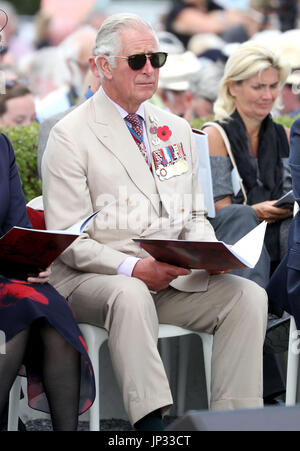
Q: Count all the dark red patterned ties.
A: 1